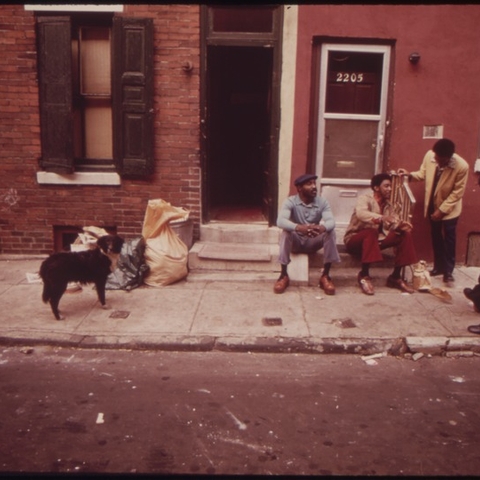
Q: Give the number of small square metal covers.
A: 3